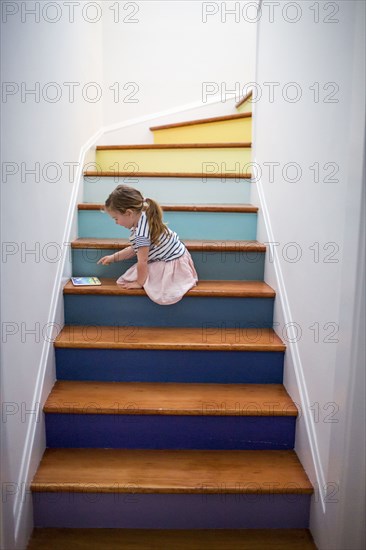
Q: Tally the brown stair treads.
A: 11